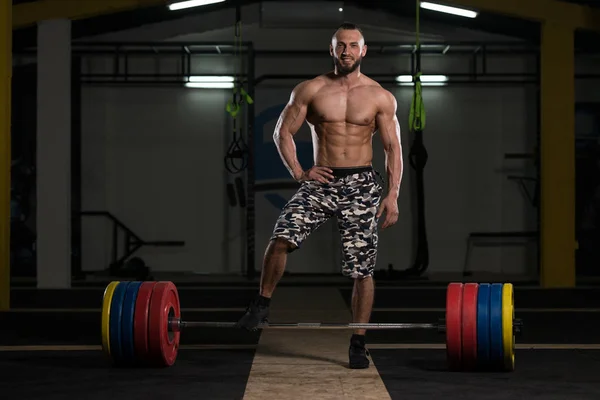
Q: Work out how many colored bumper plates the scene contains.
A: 10